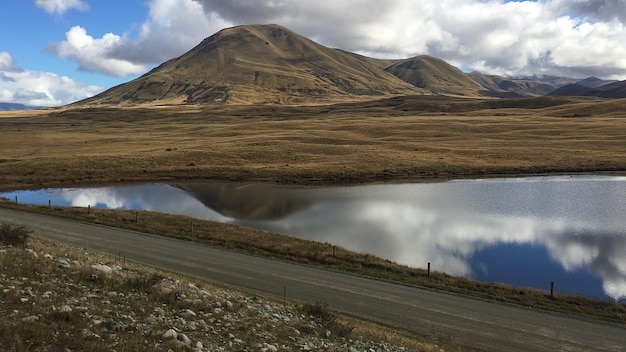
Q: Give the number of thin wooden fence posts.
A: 8